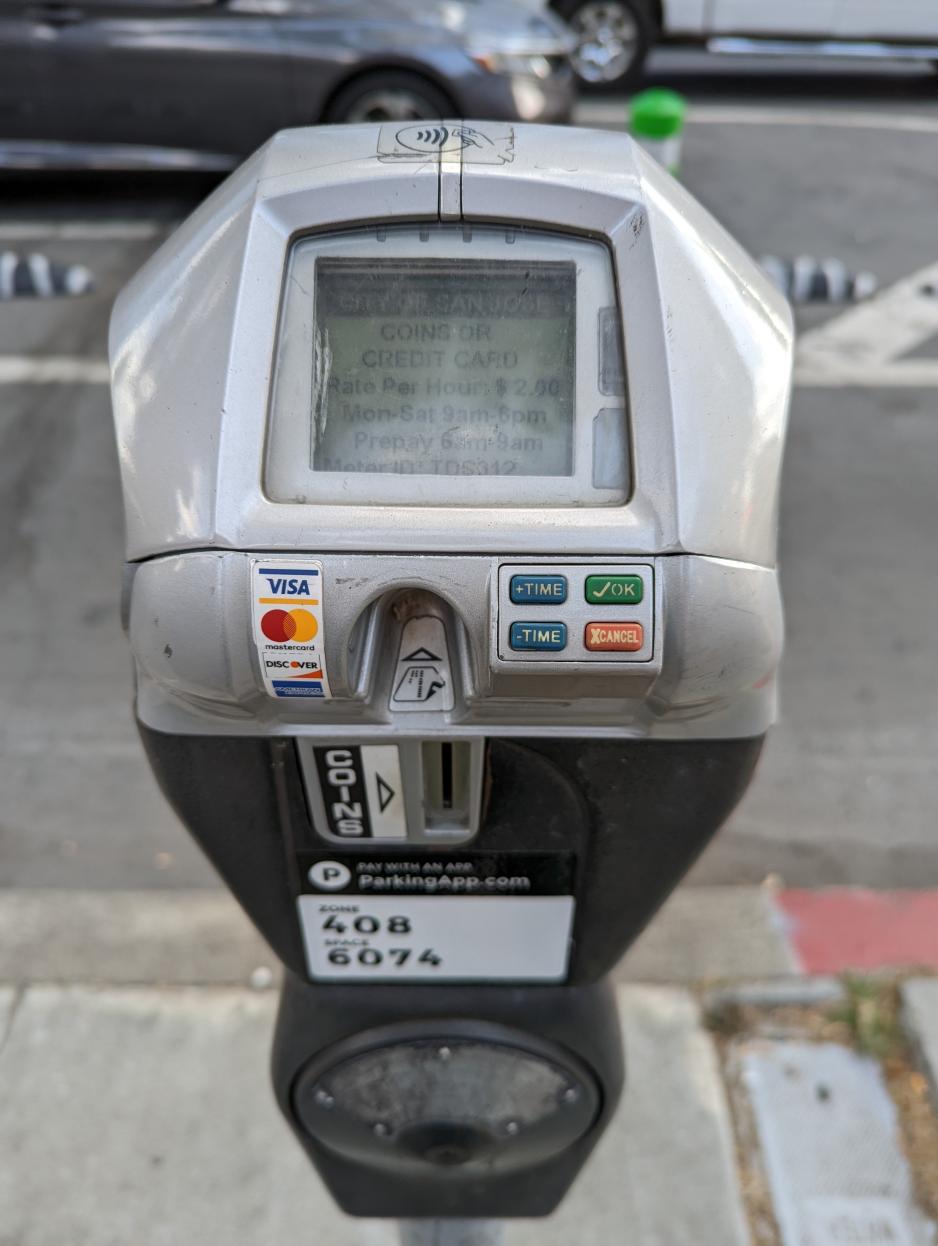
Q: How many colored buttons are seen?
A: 4